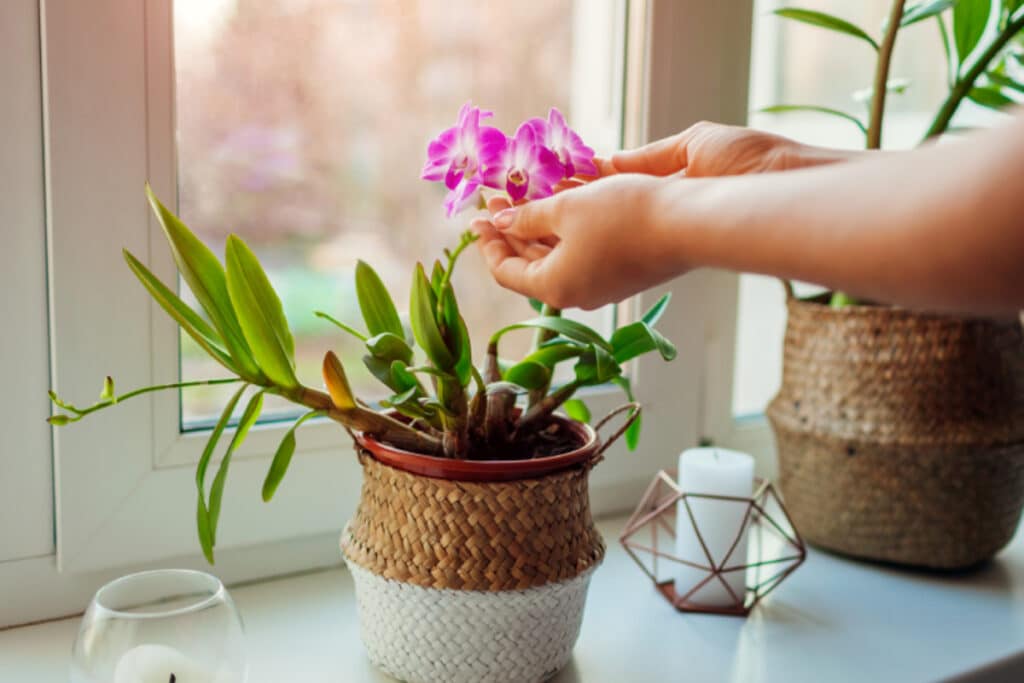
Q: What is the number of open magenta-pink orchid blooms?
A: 3